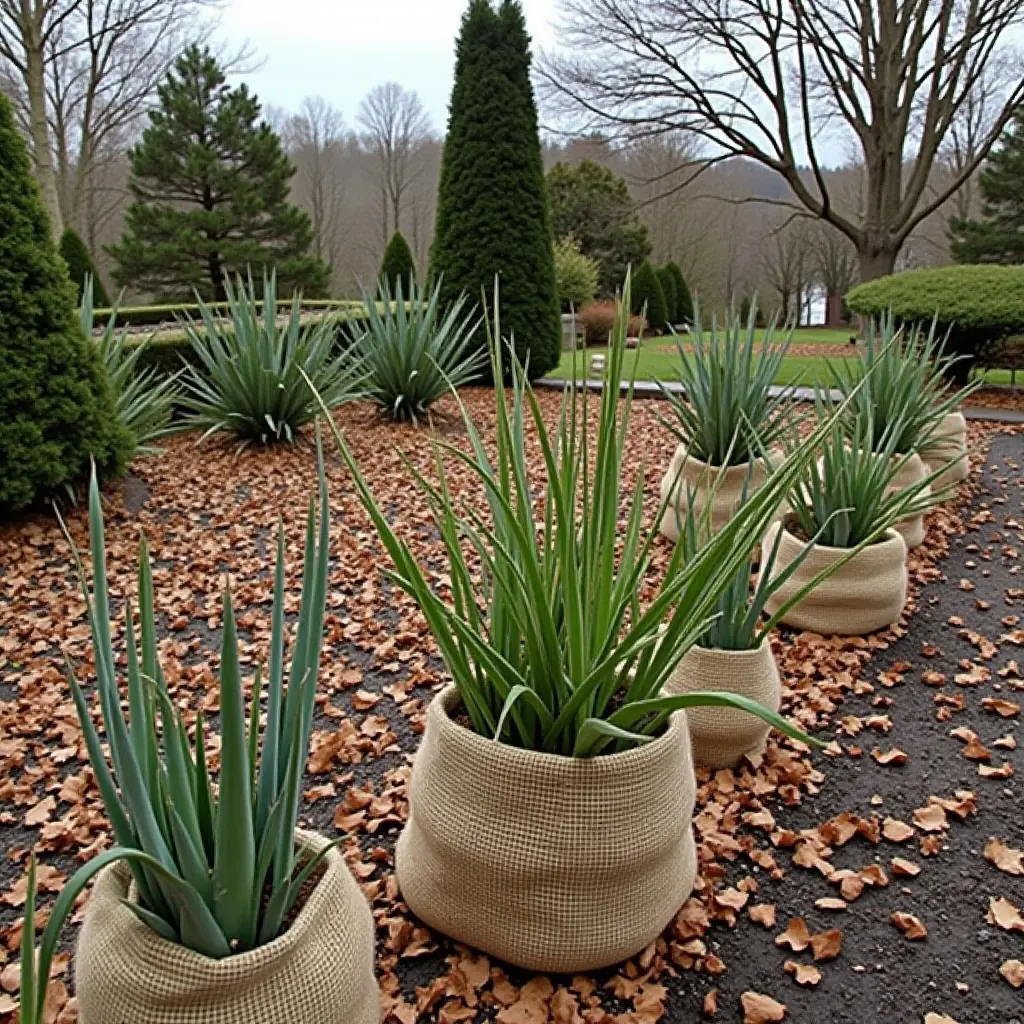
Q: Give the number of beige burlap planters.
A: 7